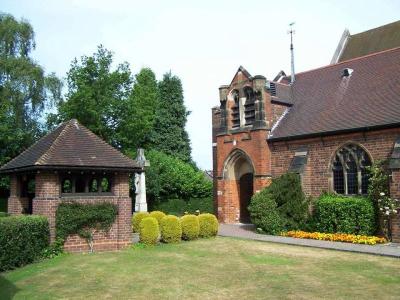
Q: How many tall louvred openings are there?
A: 2